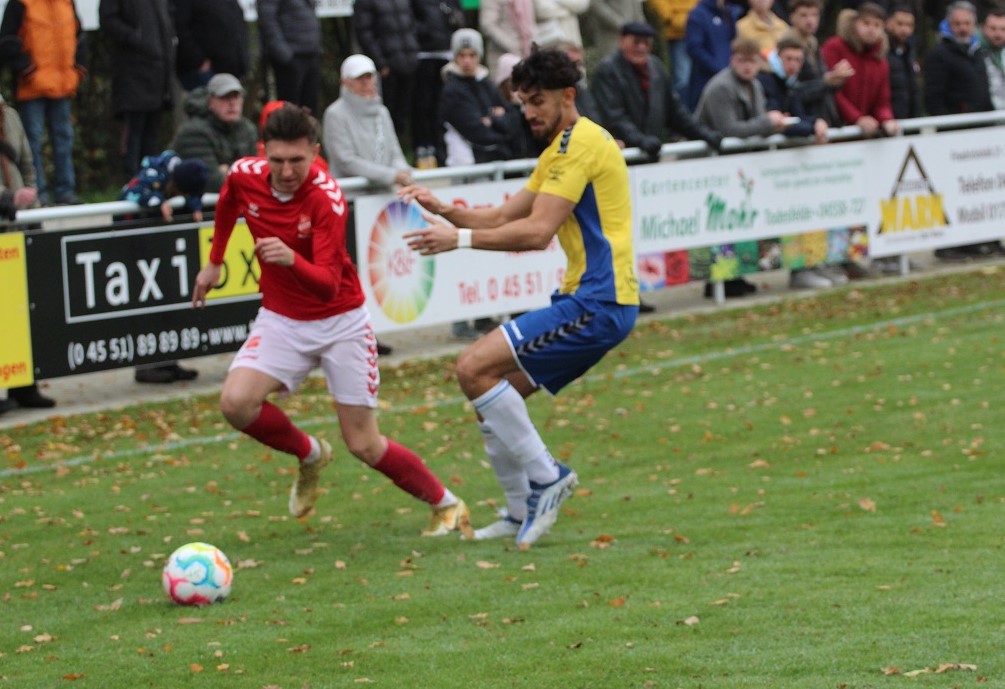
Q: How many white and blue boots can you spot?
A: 2